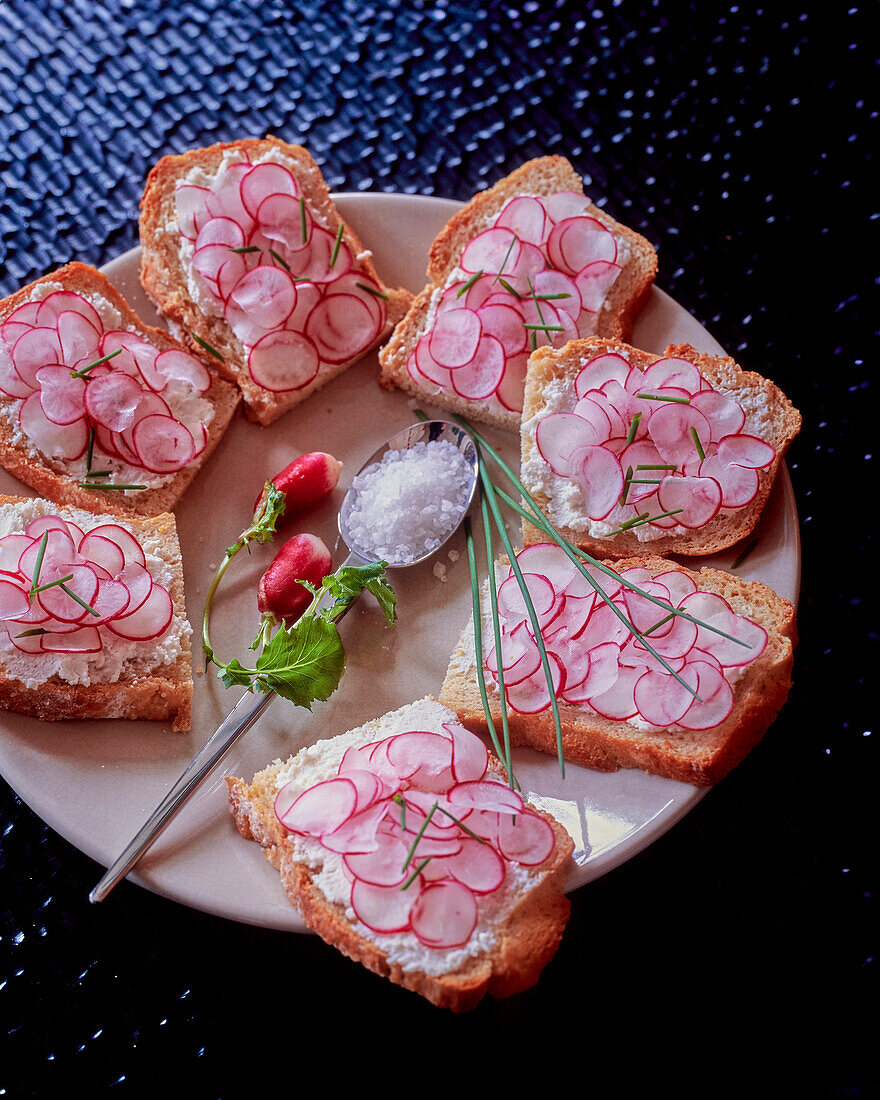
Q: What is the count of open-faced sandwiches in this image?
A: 7